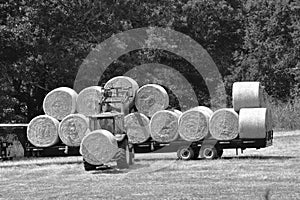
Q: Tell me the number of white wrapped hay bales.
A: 13